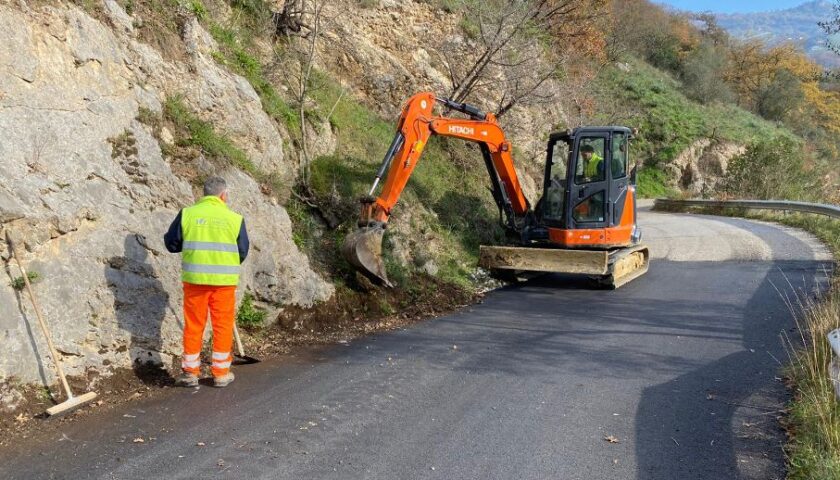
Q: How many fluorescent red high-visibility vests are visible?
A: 0